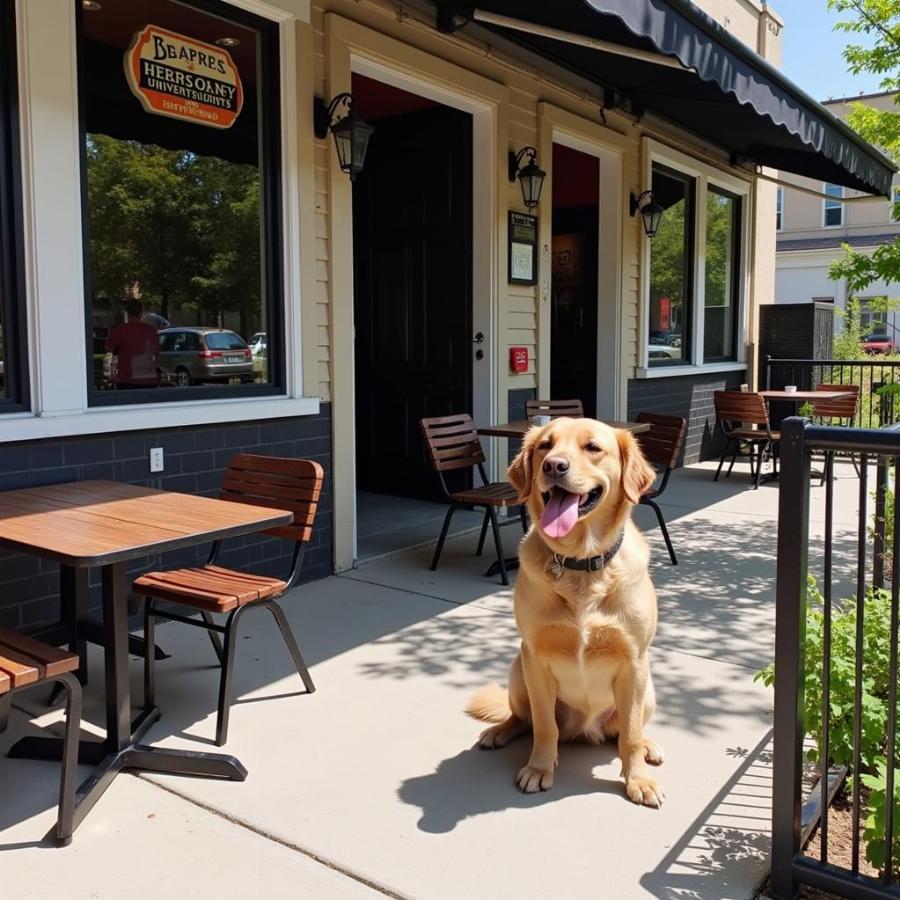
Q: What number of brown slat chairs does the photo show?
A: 7